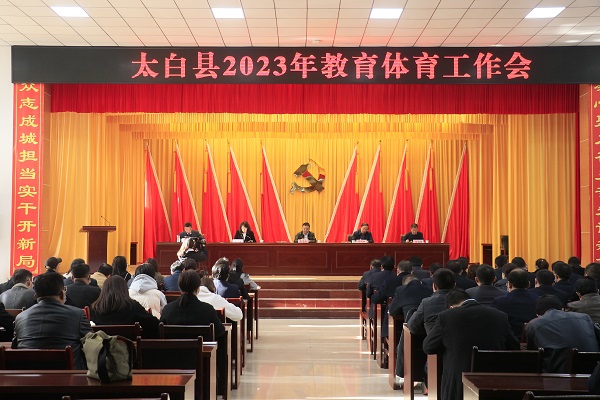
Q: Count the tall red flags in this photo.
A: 10